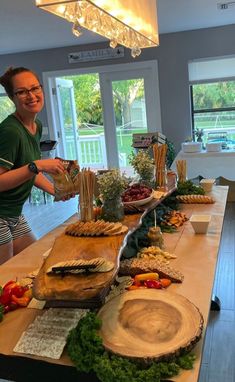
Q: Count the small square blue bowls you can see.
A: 0